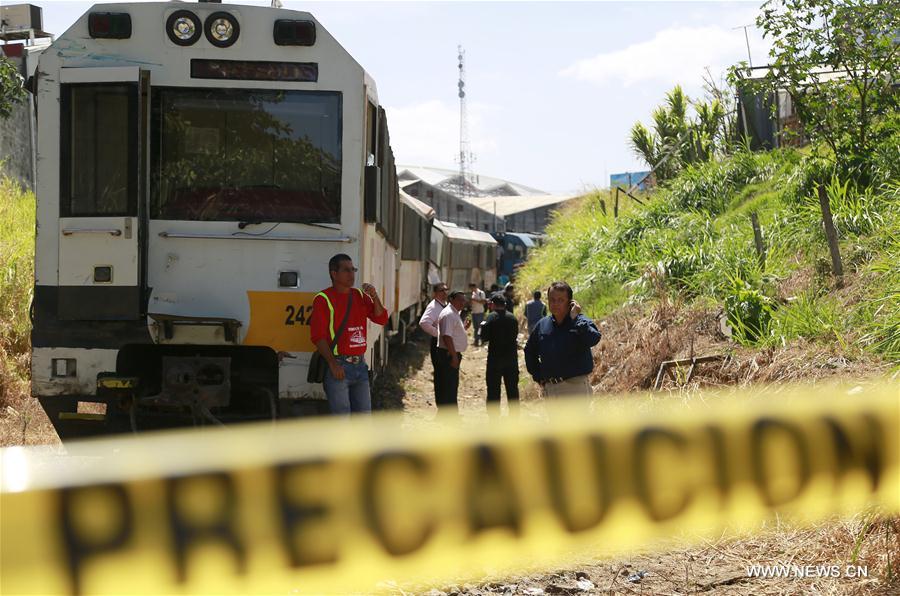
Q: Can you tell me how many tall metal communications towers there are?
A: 1